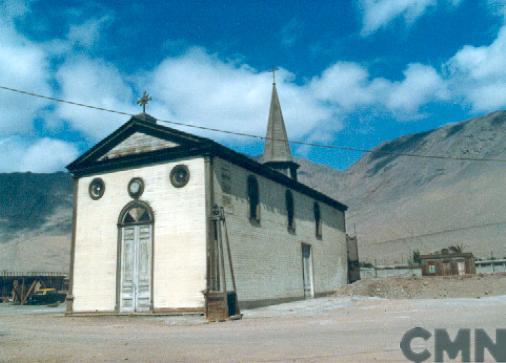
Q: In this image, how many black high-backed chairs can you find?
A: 0